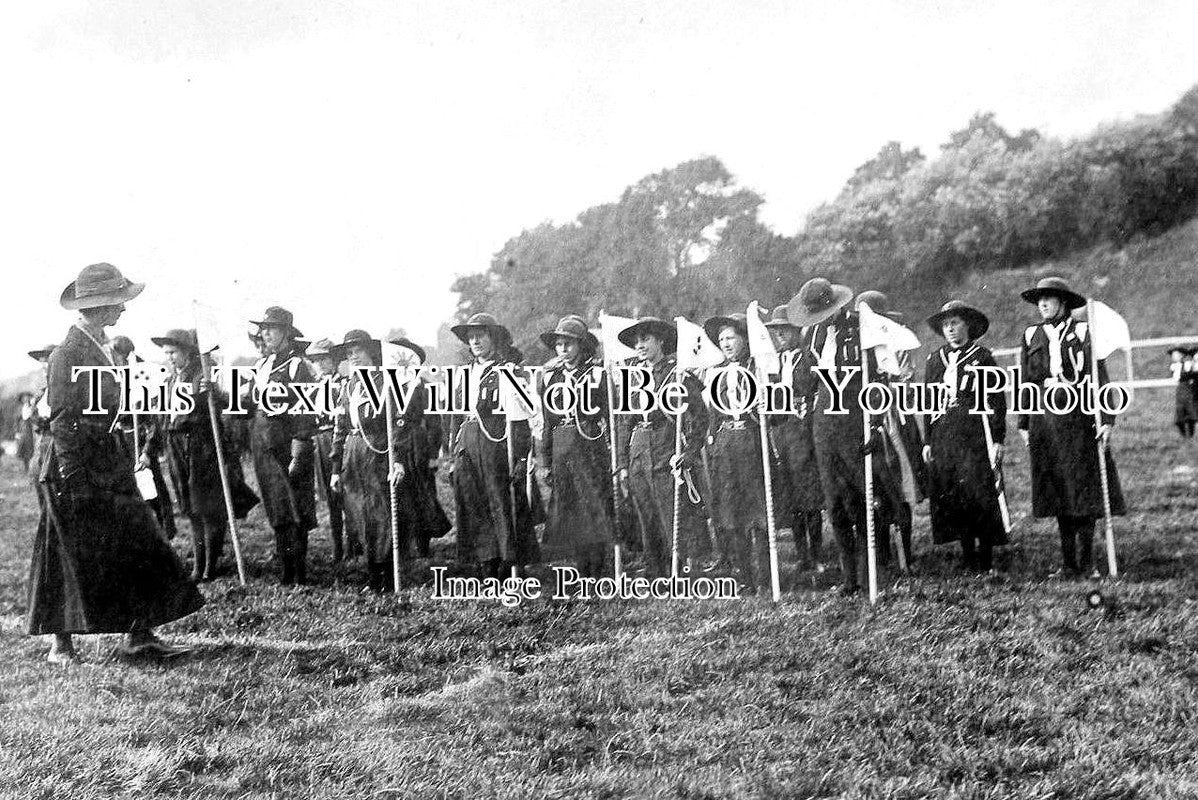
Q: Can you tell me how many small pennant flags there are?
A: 9